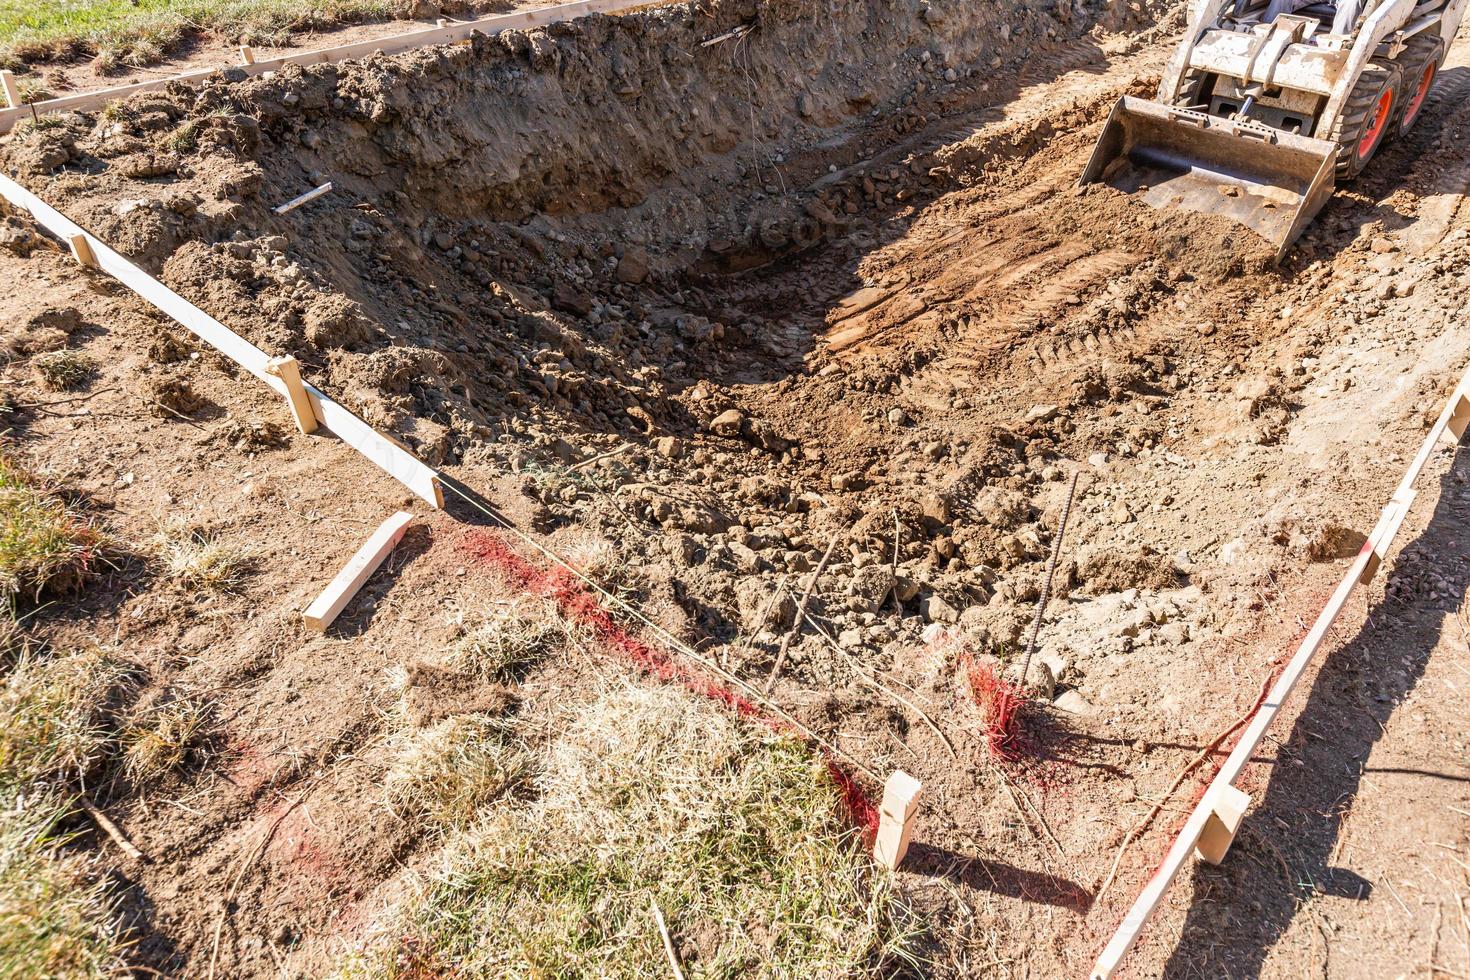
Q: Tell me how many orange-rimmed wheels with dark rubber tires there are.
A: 2